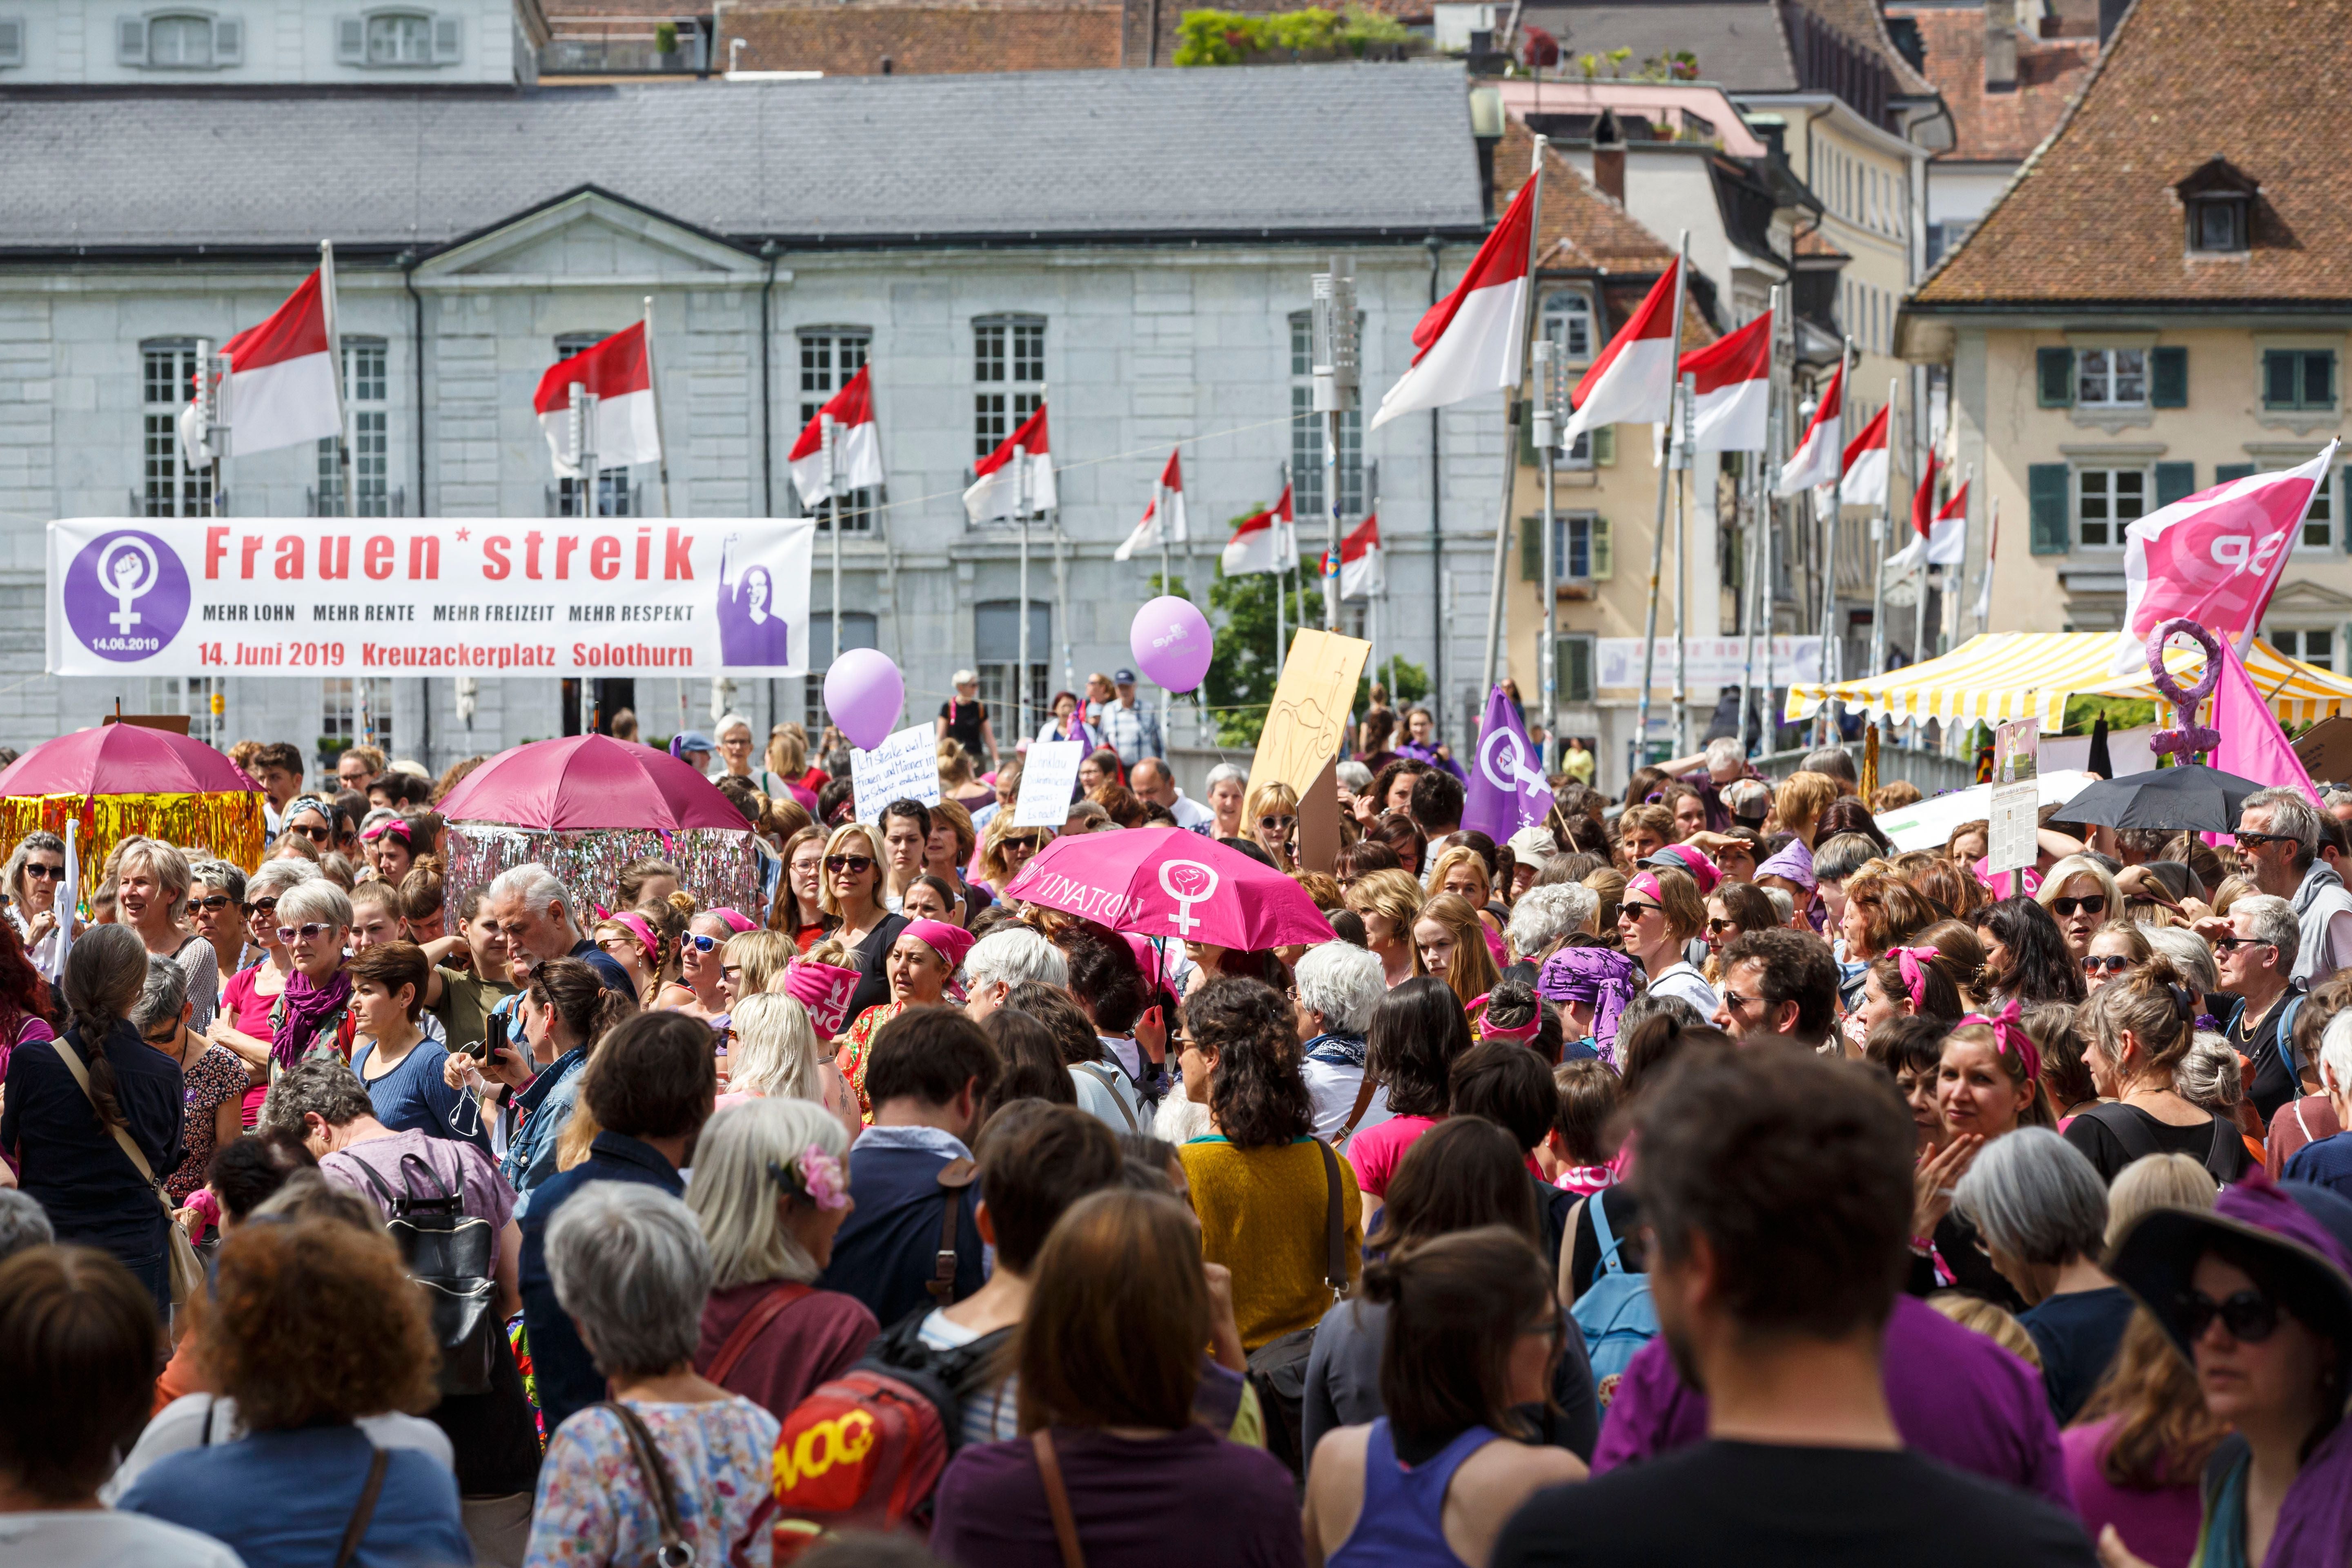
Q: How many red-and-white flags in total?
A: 15